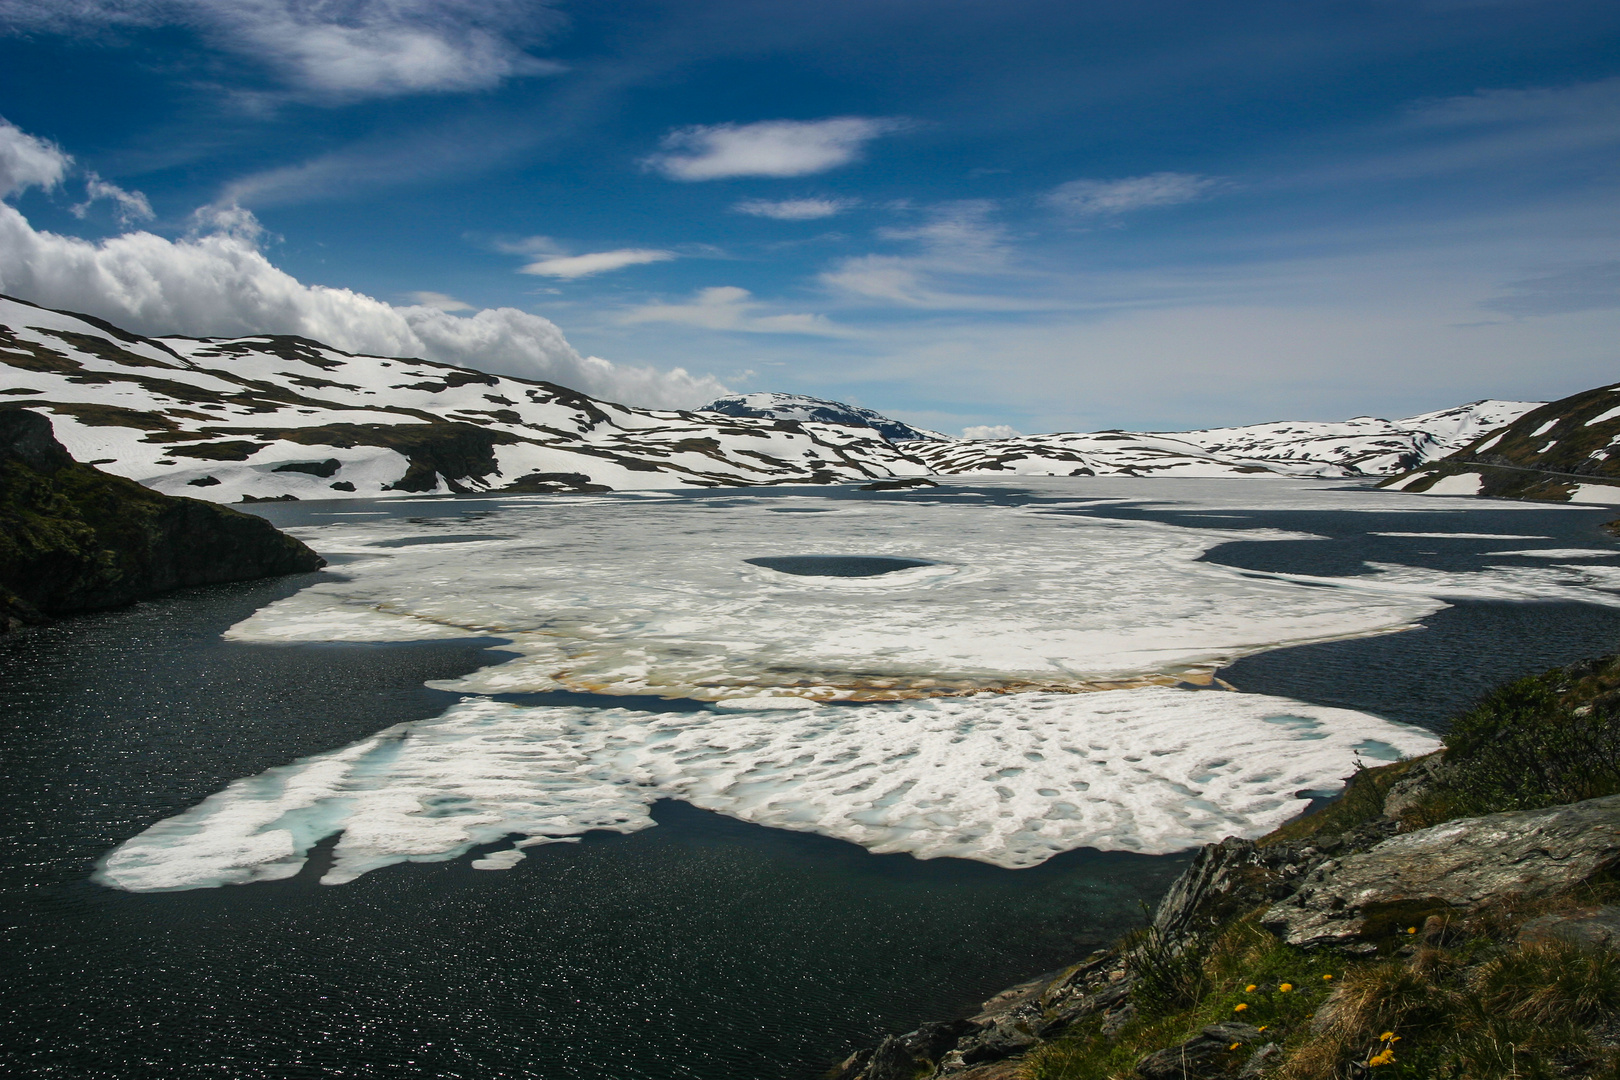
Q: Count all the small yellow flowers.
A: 12